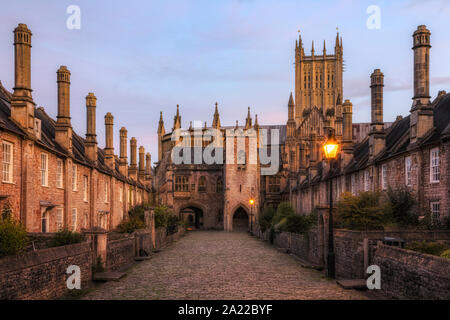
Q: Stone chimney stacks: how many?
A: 11